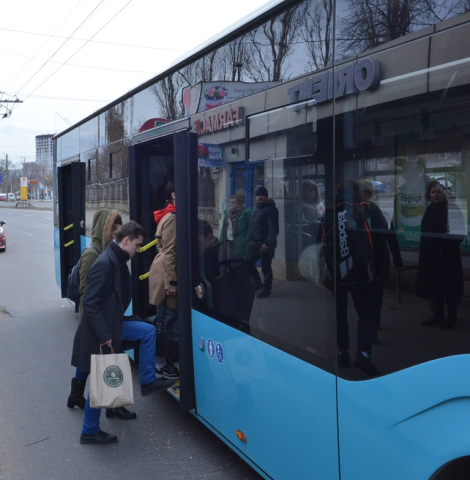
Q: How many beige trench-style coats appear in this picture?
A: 1